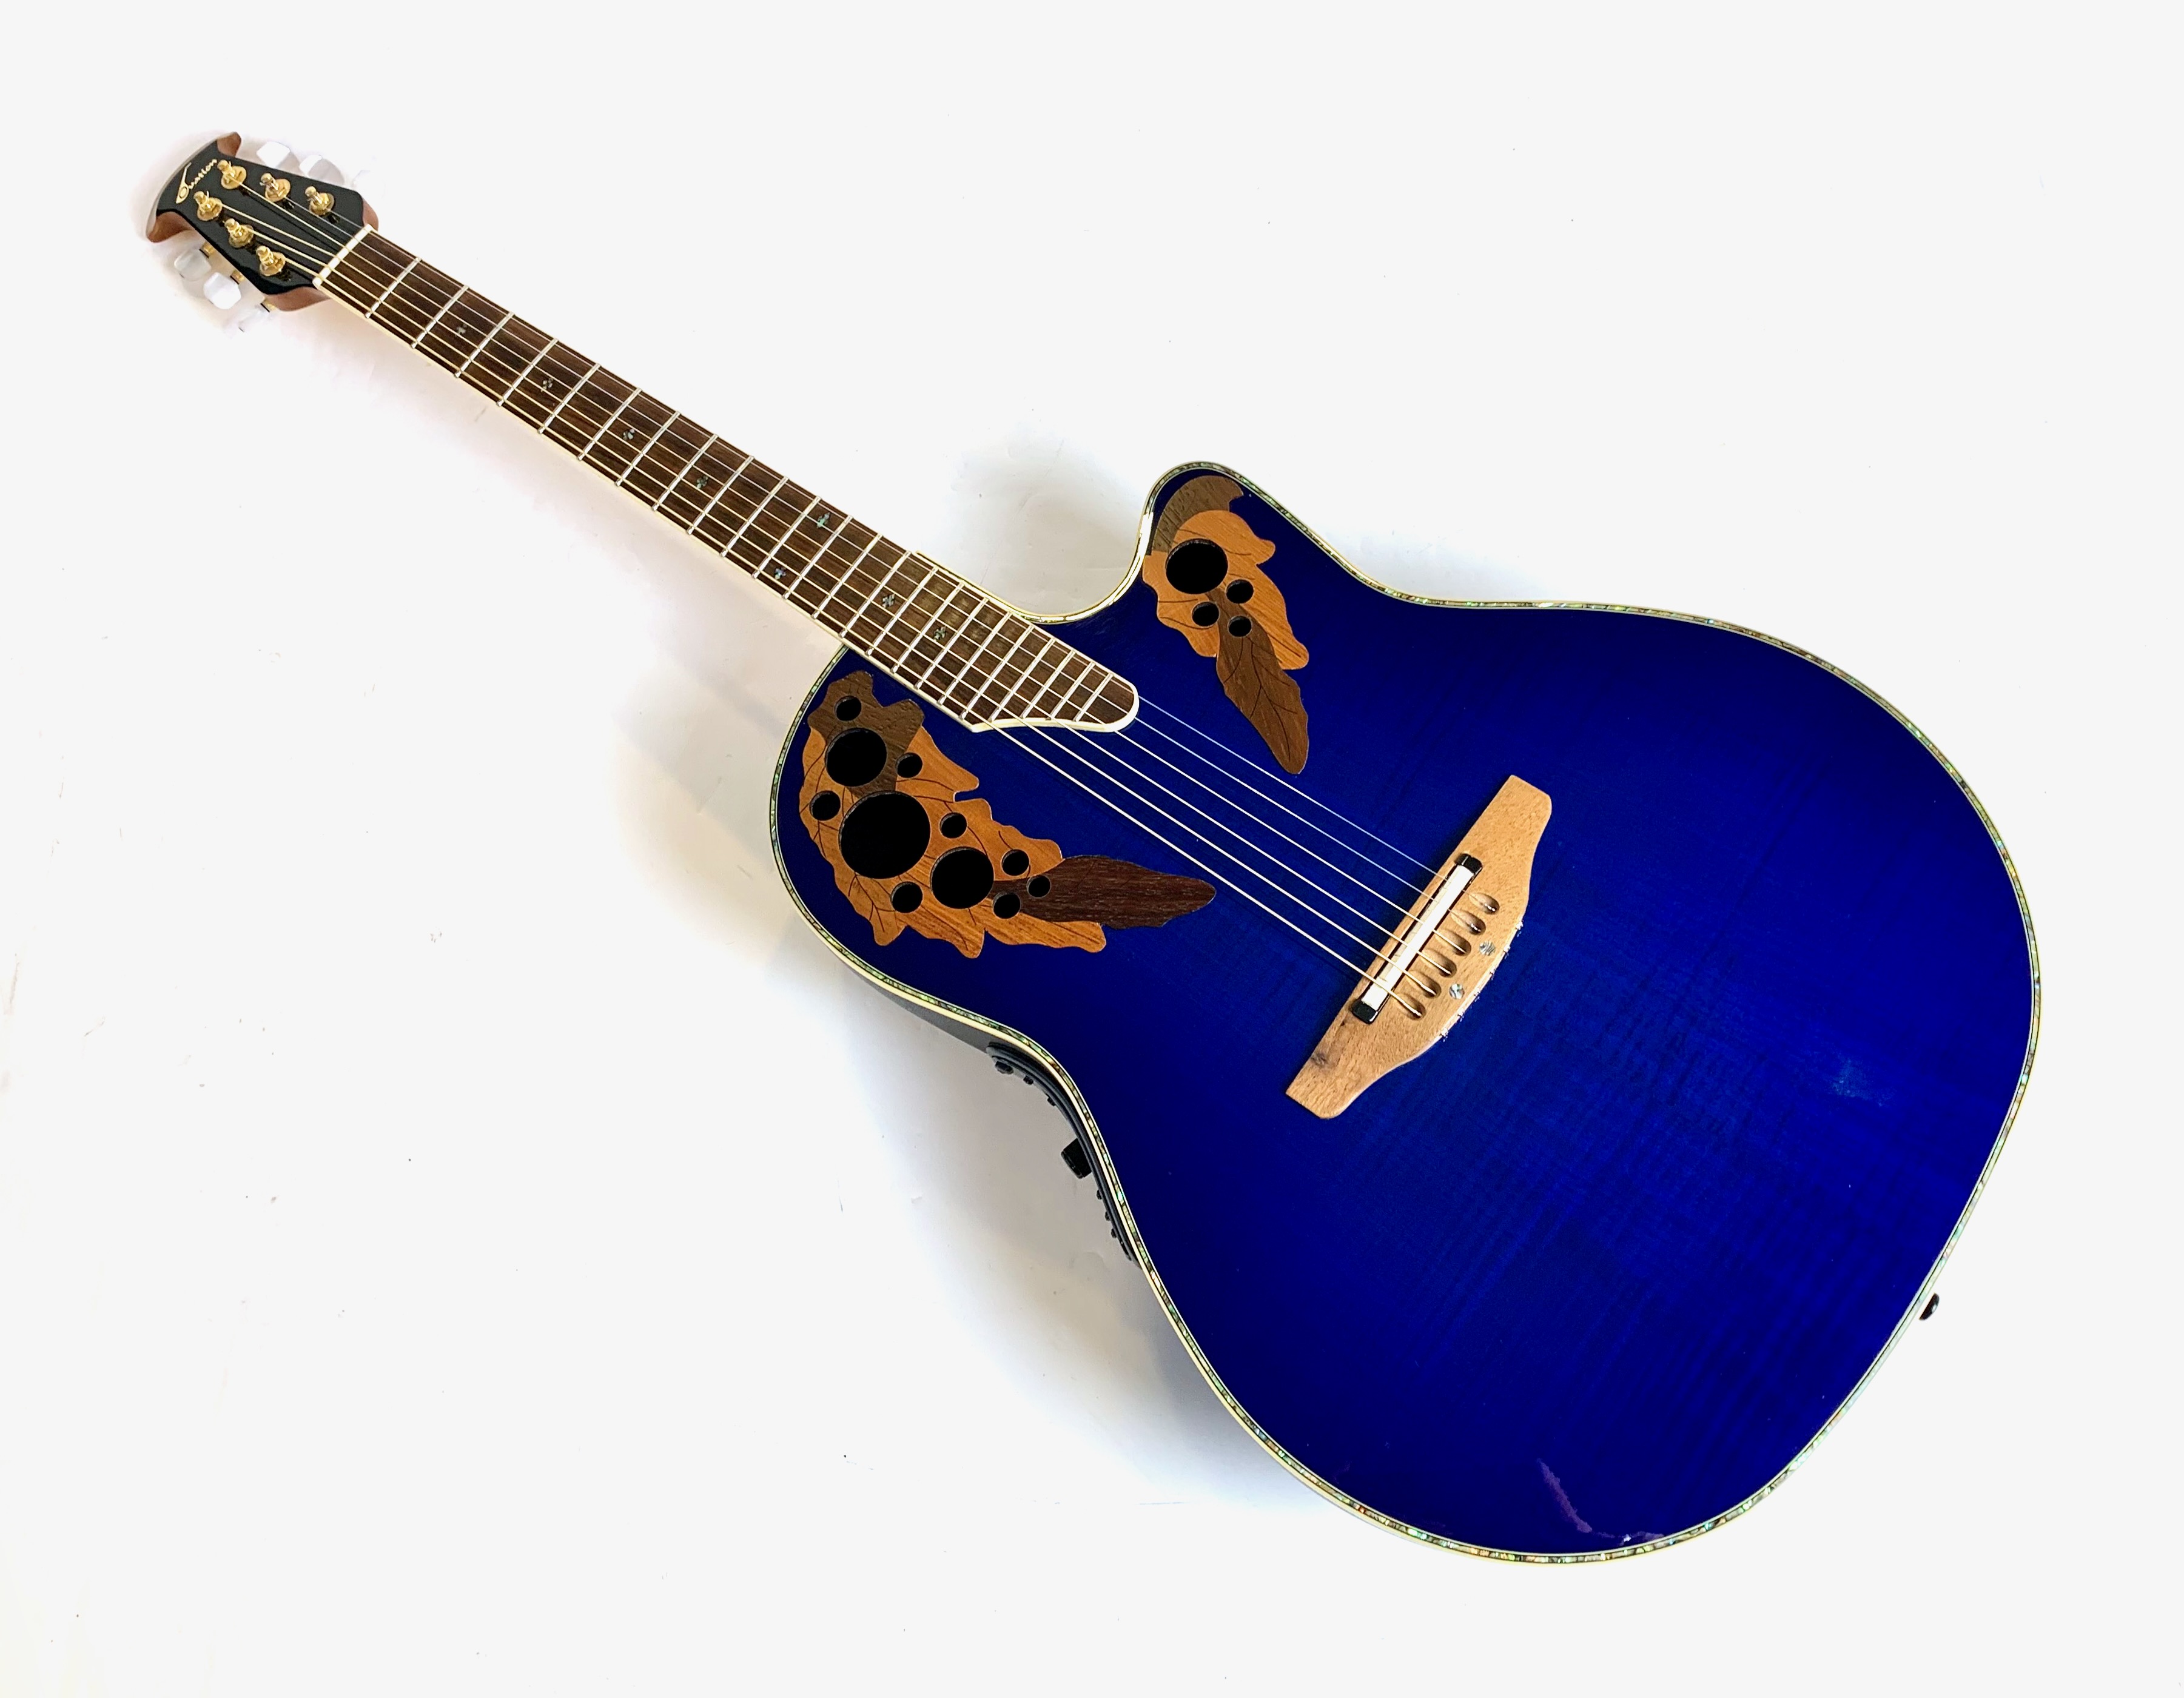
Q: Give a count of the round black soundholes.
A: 15